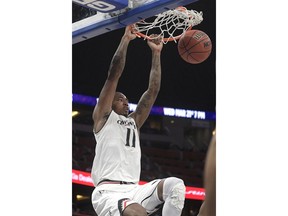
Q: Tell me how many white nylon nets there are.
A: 1